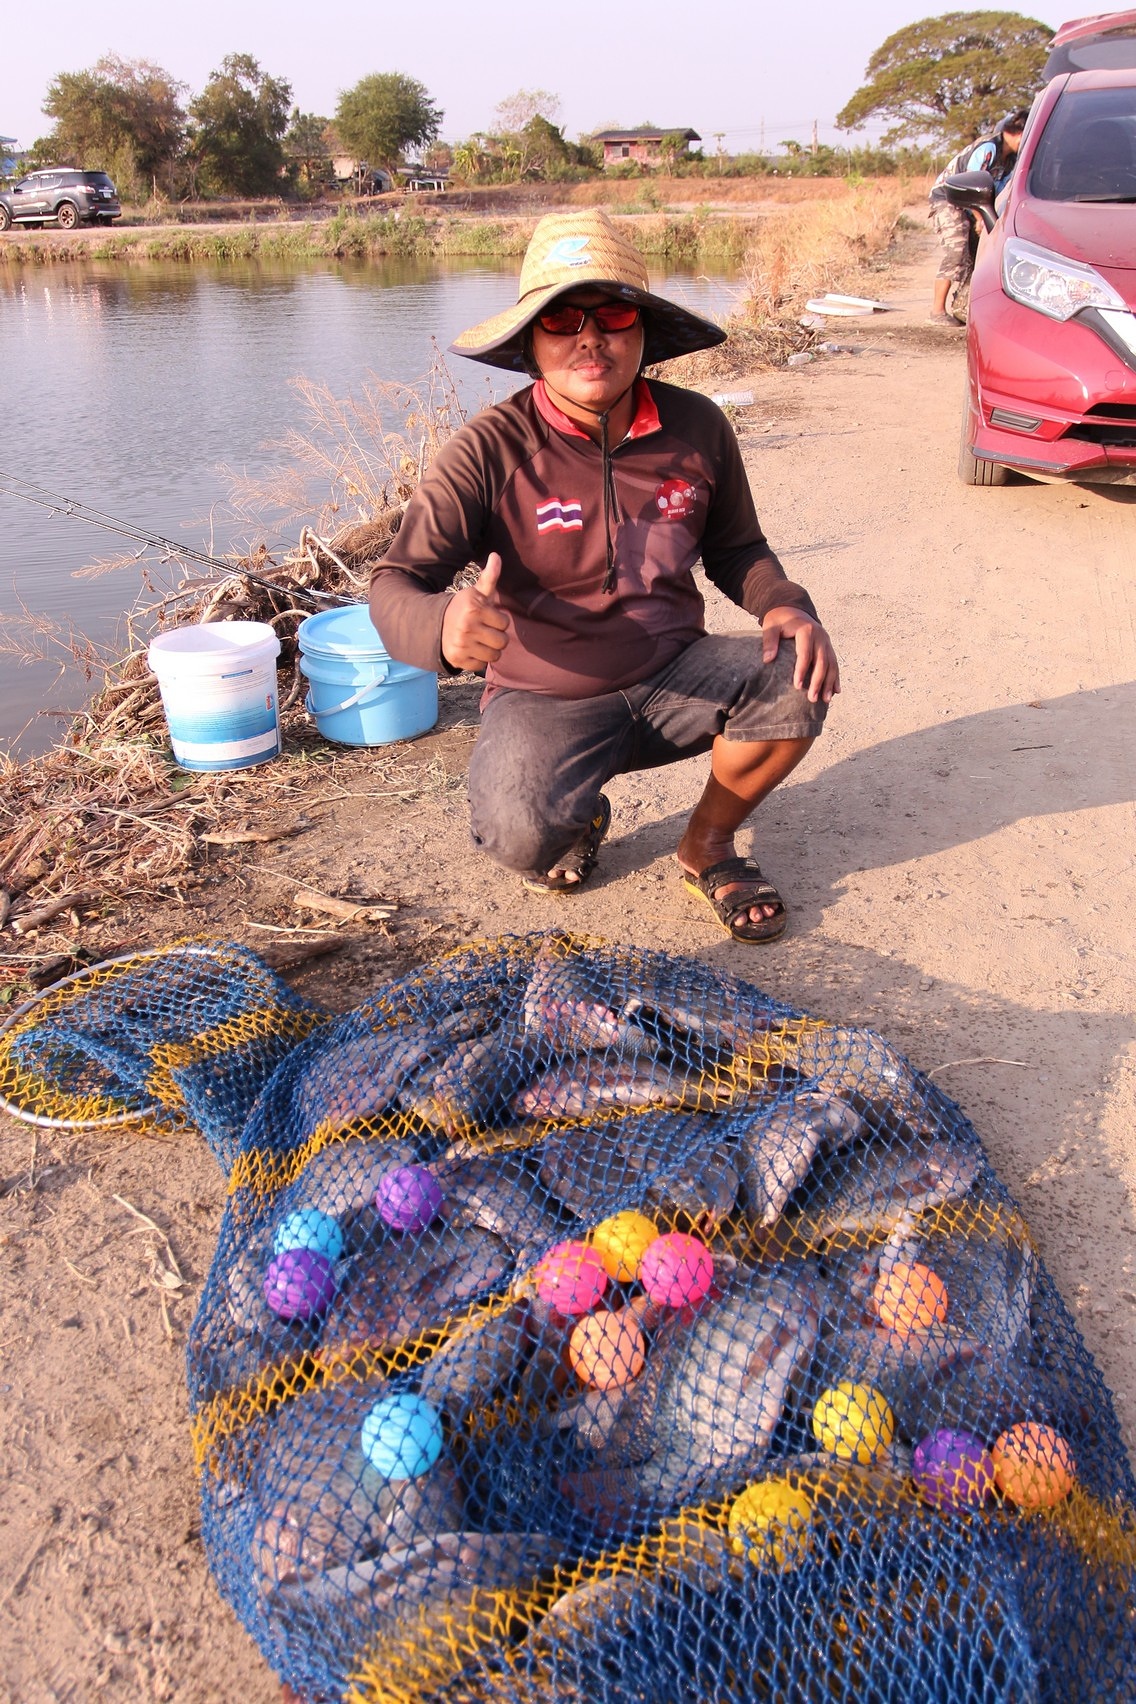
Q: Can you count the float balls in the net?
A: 13